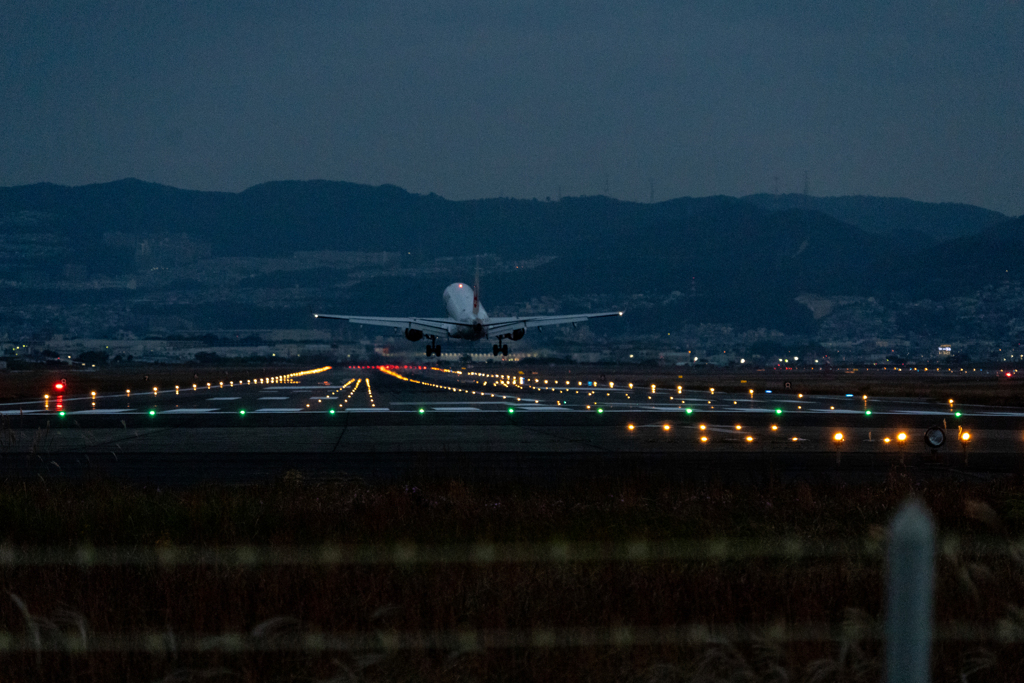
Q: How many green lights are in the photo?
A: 11